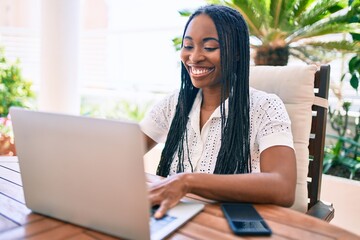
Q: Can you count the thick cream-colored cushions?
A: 1